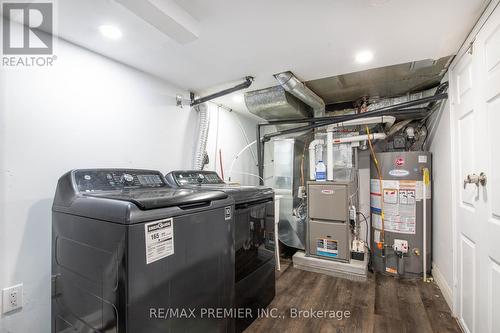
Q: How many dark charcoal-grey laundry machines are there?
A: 2